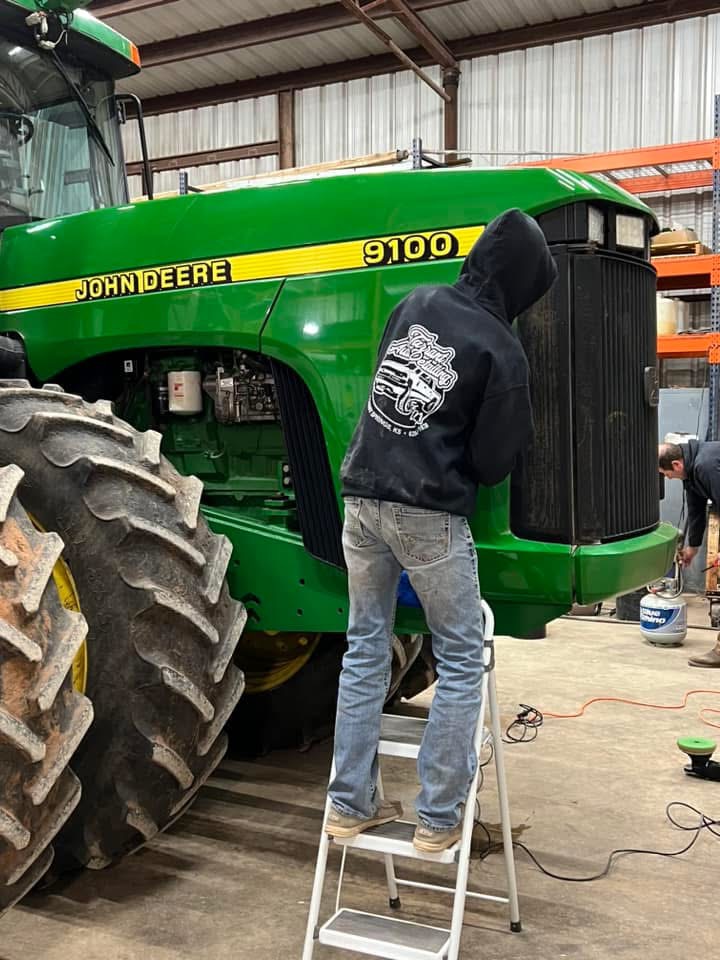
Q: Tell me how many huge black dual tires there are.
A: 2